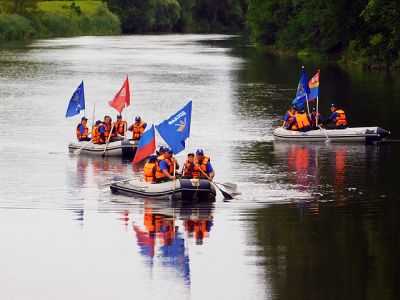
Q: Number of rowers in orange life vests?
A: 14